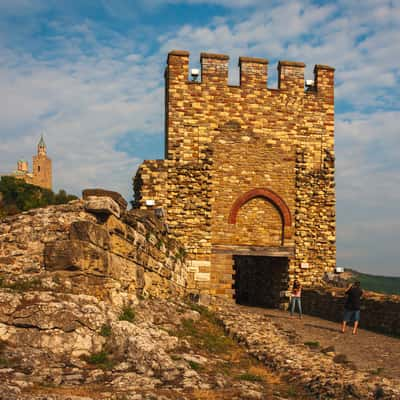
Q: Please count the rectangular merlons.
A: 5